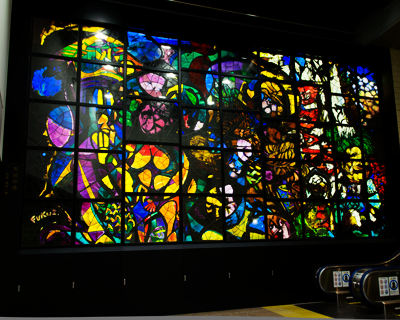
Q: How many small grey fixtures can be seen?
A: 6